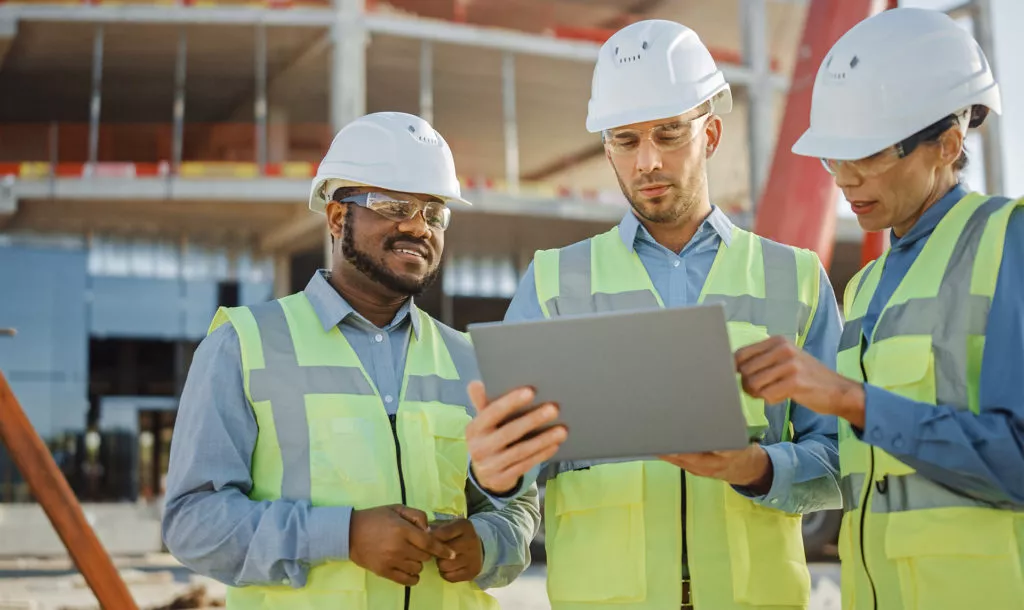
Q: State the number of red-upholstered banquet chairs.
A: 0